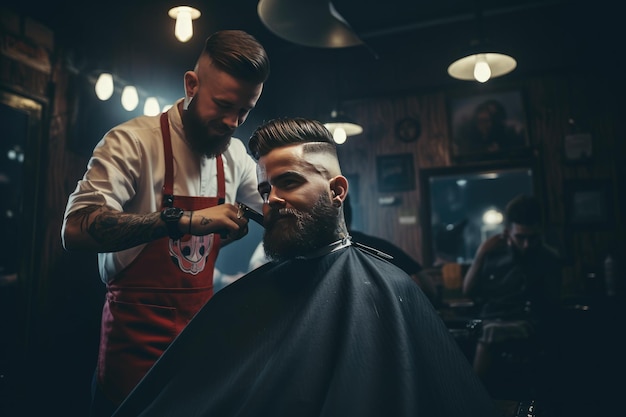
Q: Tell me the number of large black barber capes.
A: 1